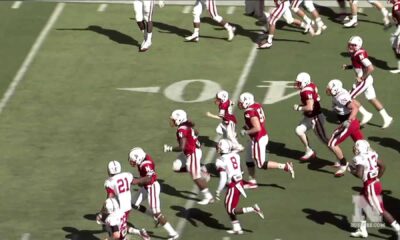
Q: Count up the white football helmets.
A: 11